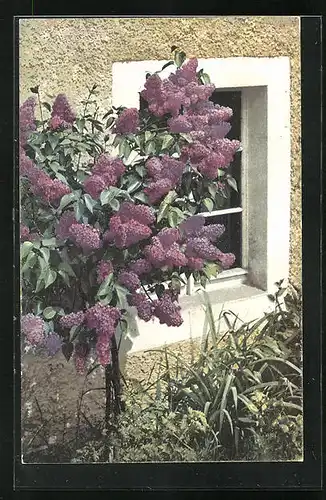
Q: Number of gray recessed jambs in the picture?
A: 1